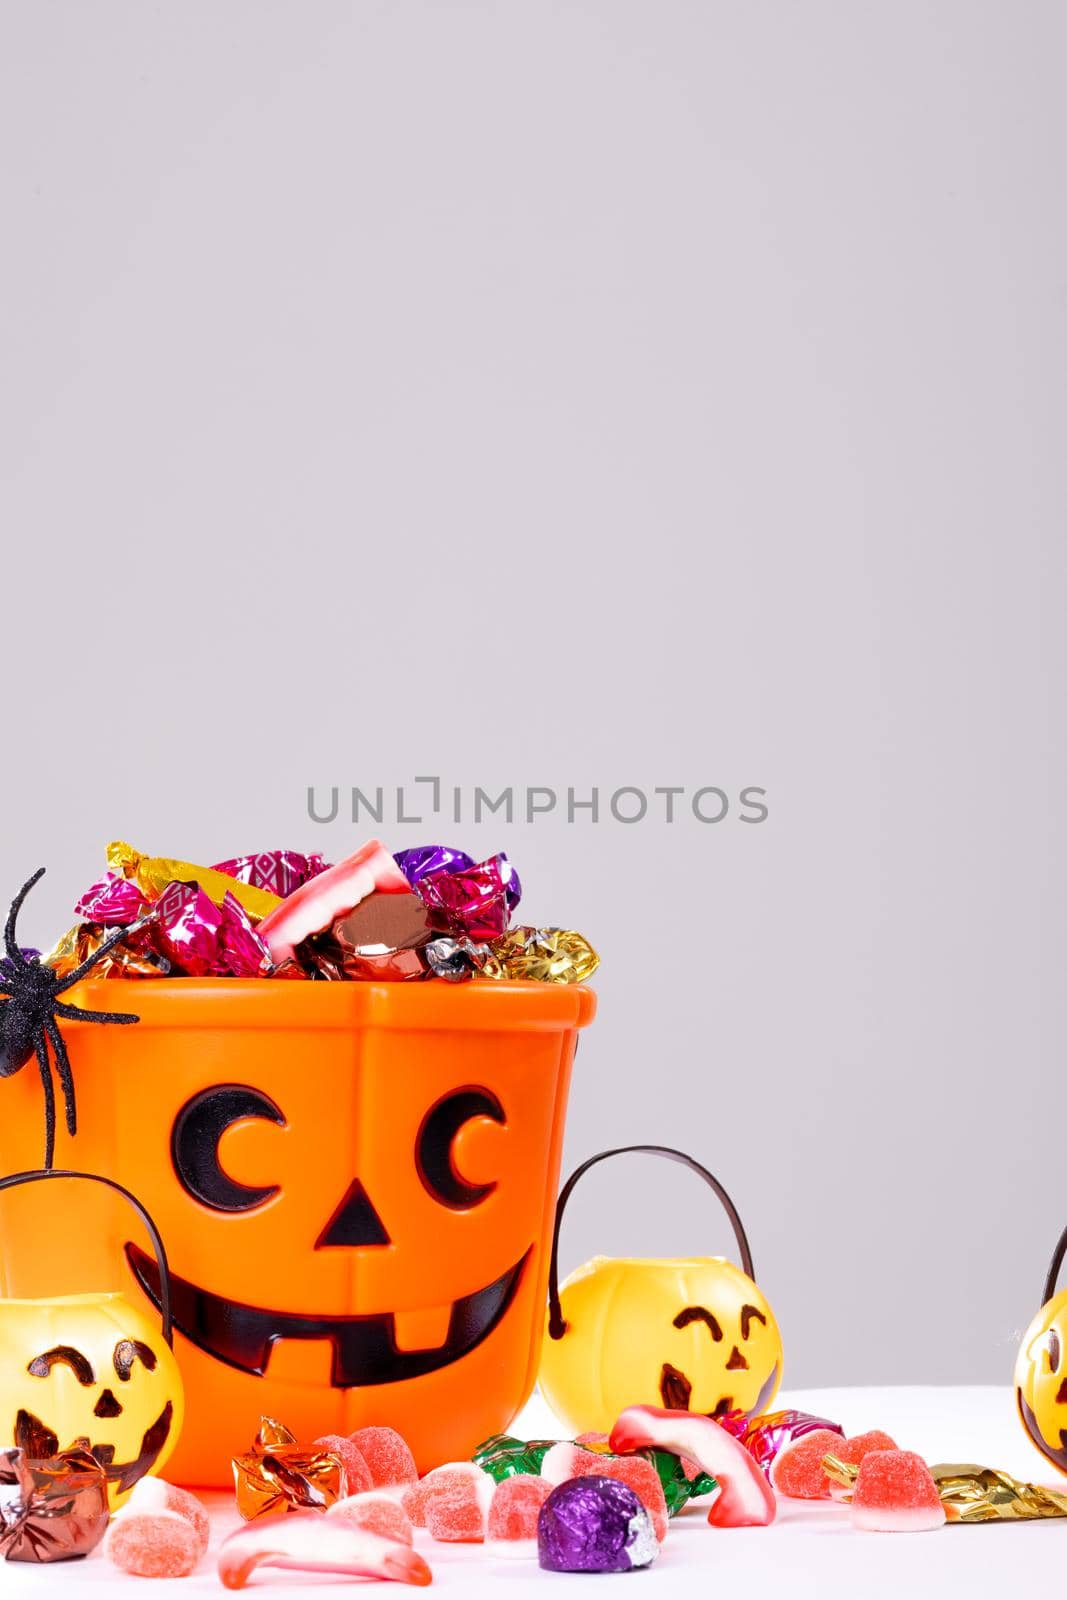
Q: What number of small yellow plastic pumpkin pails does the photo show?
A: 3